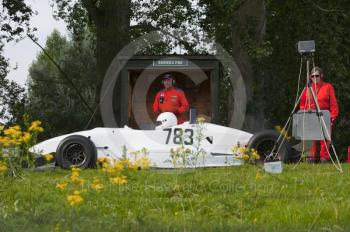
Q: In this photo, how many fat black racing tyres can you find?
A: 2